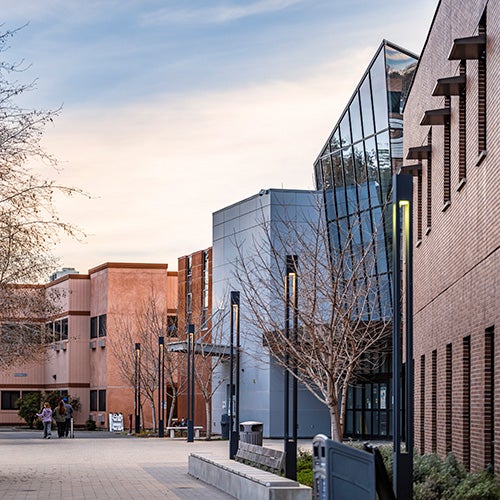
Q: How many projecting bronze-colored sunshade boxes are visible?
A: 5